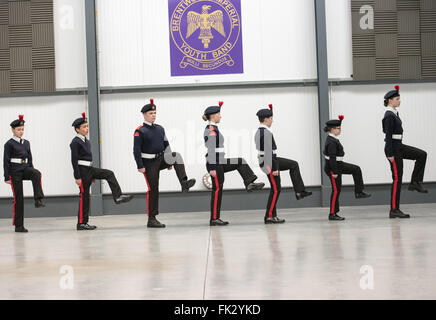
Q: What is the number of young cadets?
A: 7